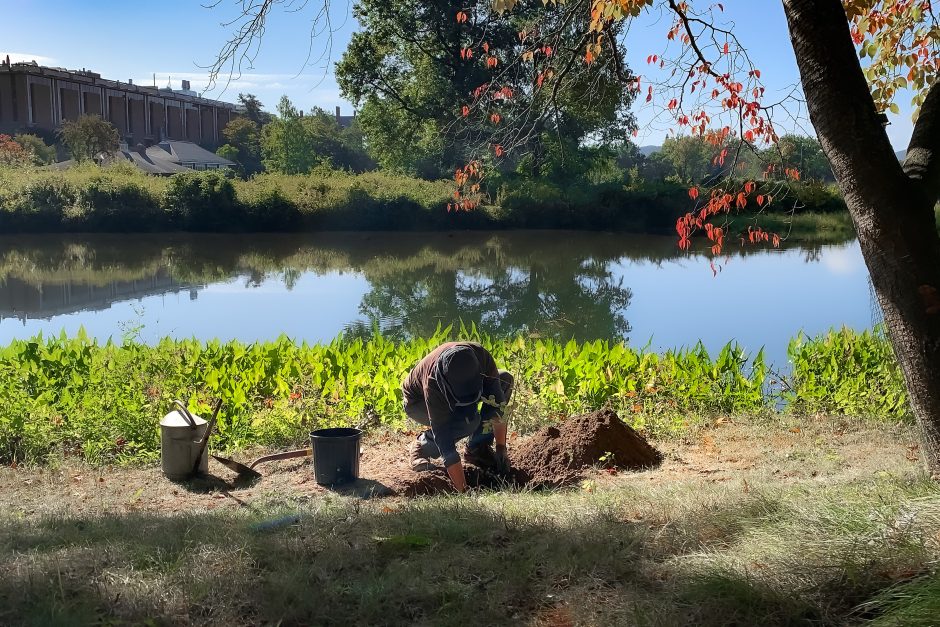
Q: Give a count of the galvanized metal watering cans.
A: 1